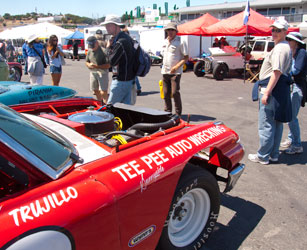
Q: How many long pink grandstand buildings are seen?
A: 0